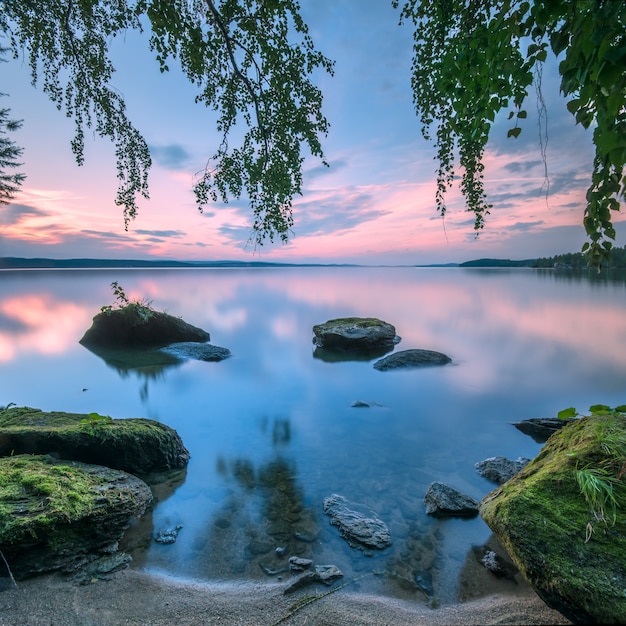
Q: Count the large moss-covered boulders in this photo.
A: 3